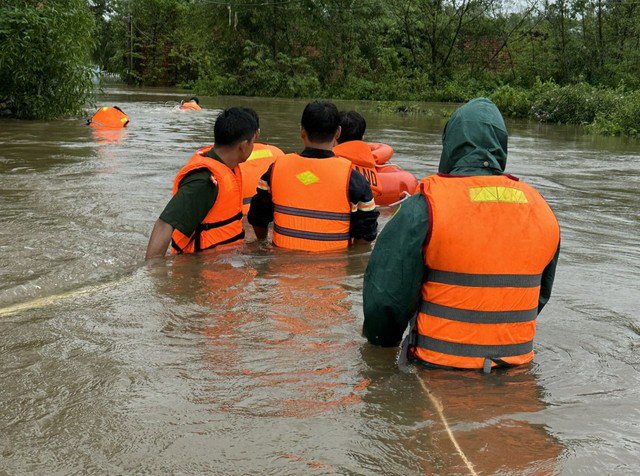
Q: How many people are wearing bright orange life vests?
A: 7